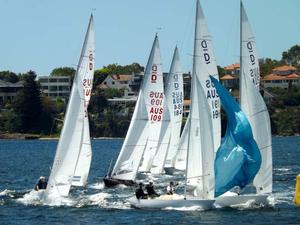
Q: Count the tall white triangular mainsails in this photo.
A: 5